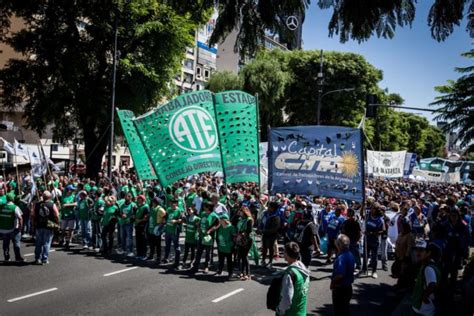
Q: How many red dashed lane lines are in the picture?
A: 0